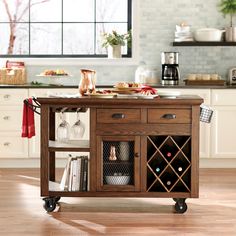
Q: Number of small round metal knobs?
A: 1